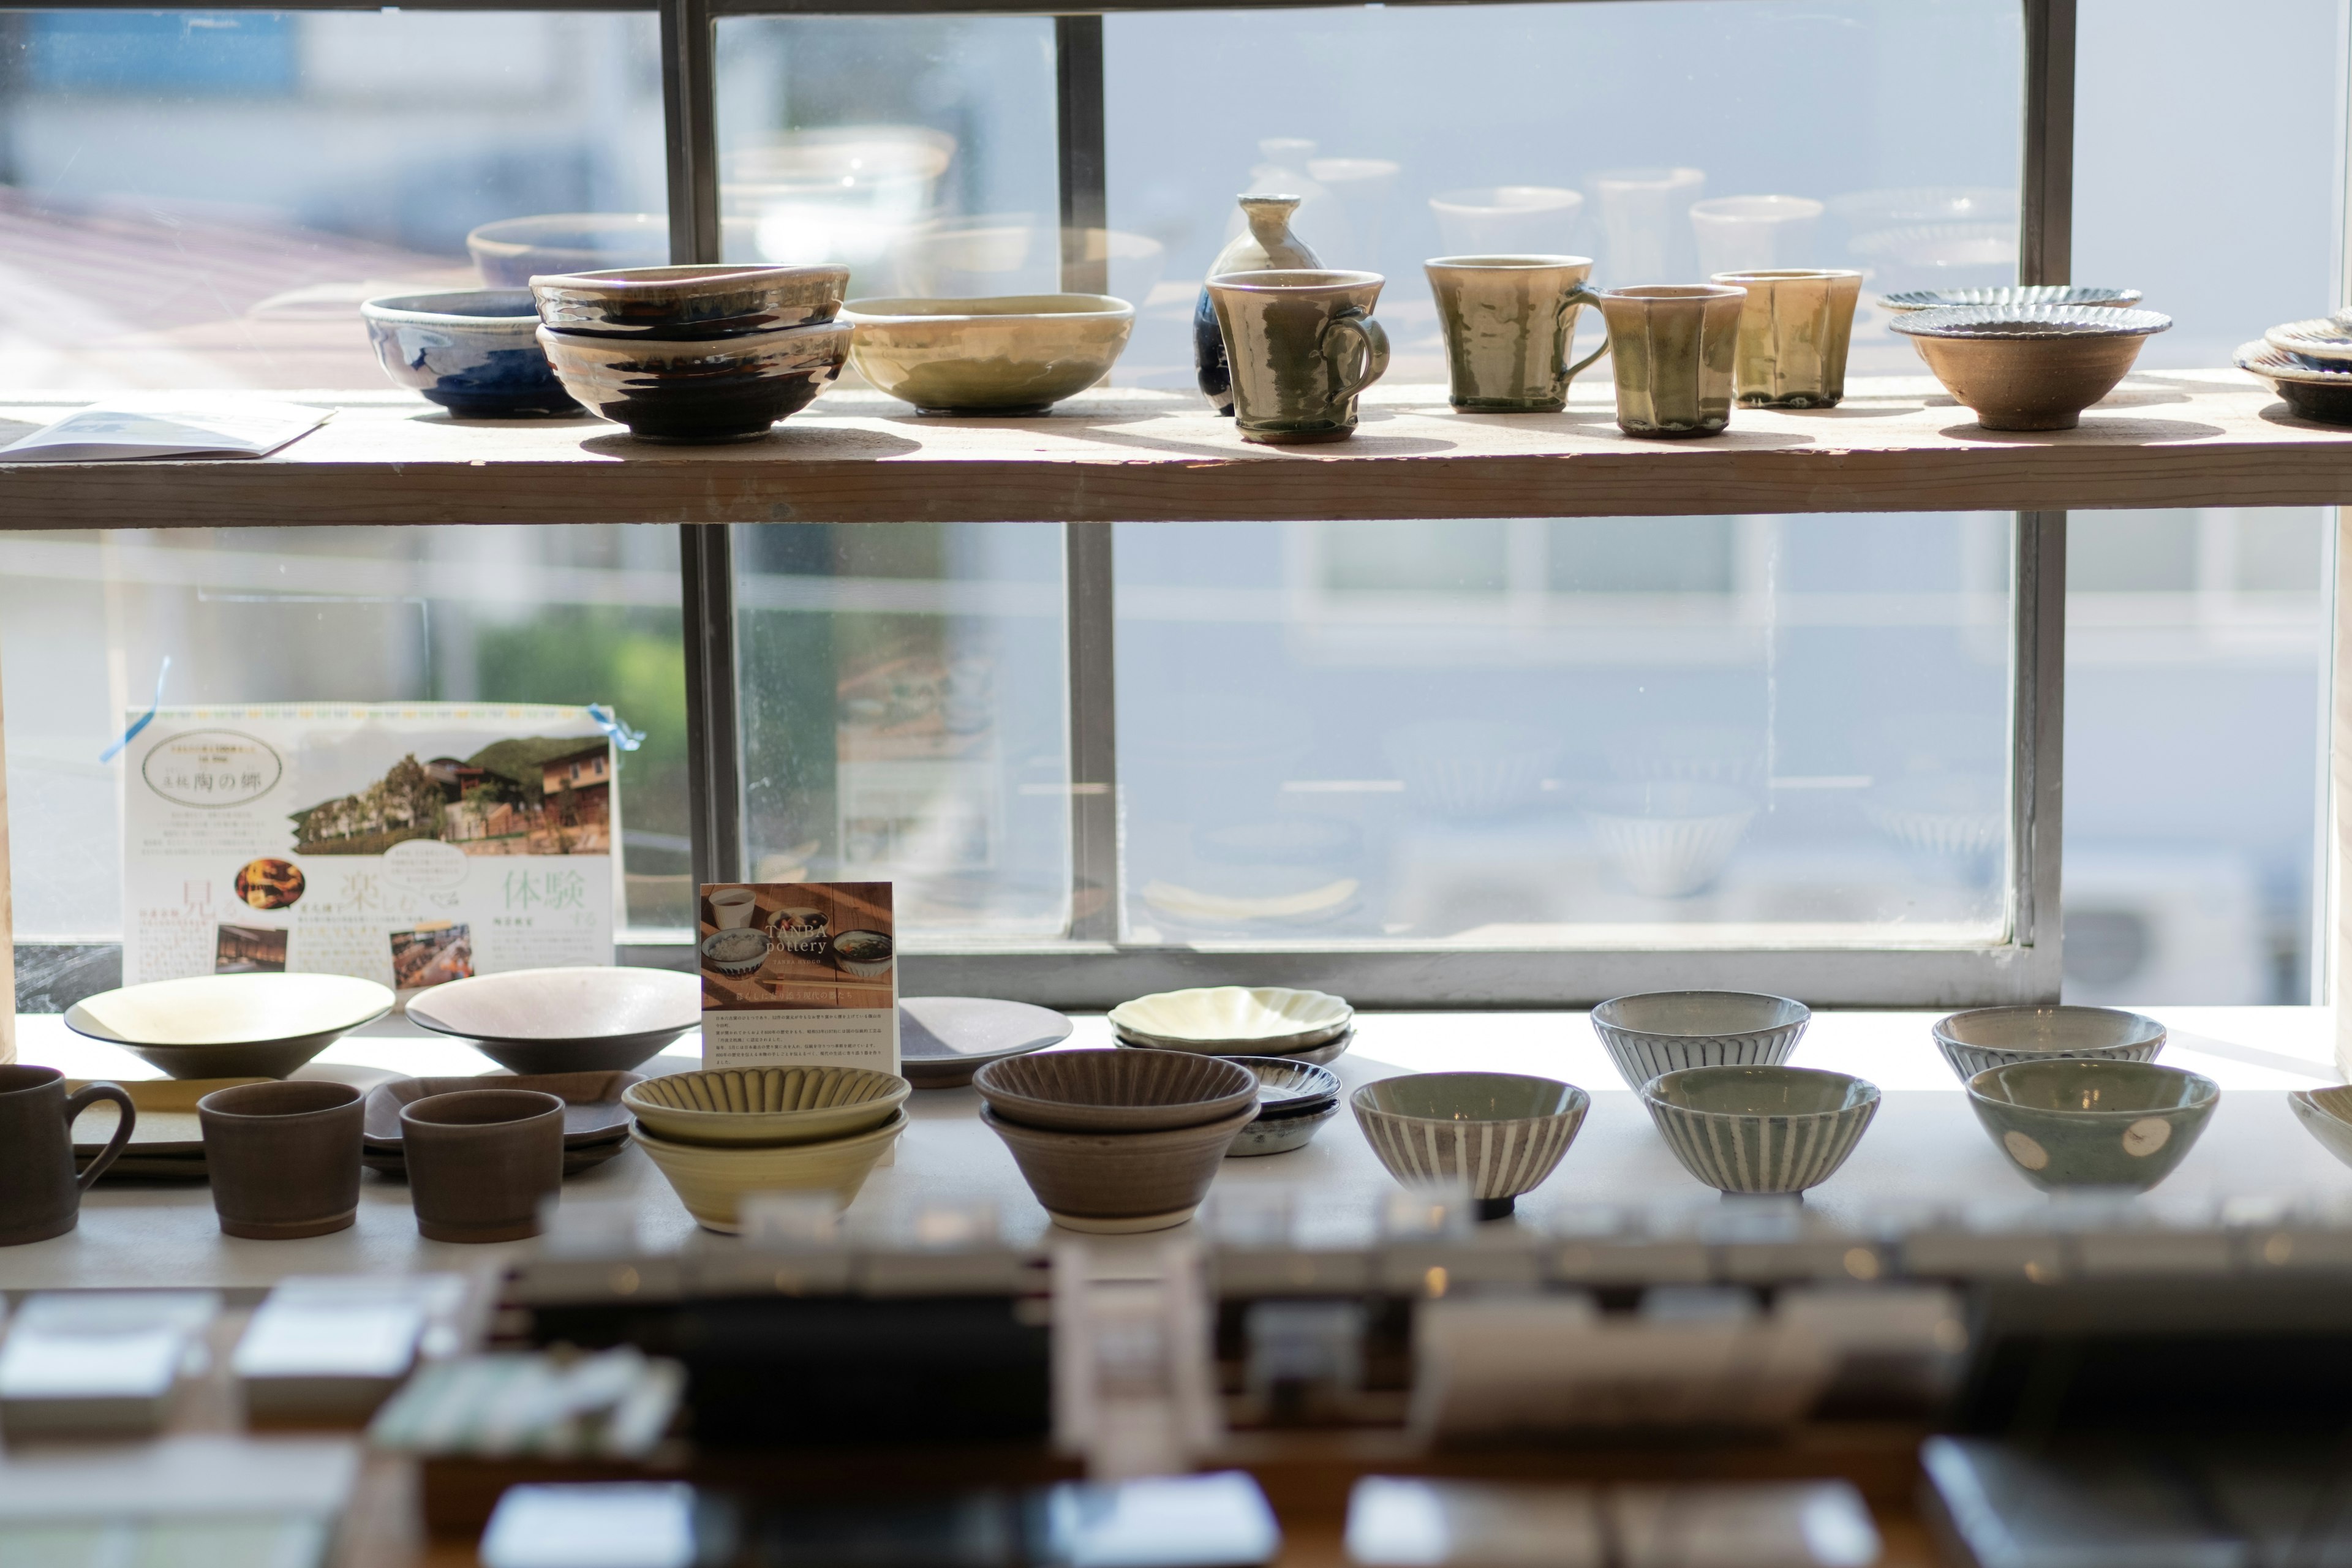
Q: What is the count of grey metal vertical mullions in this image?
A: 3